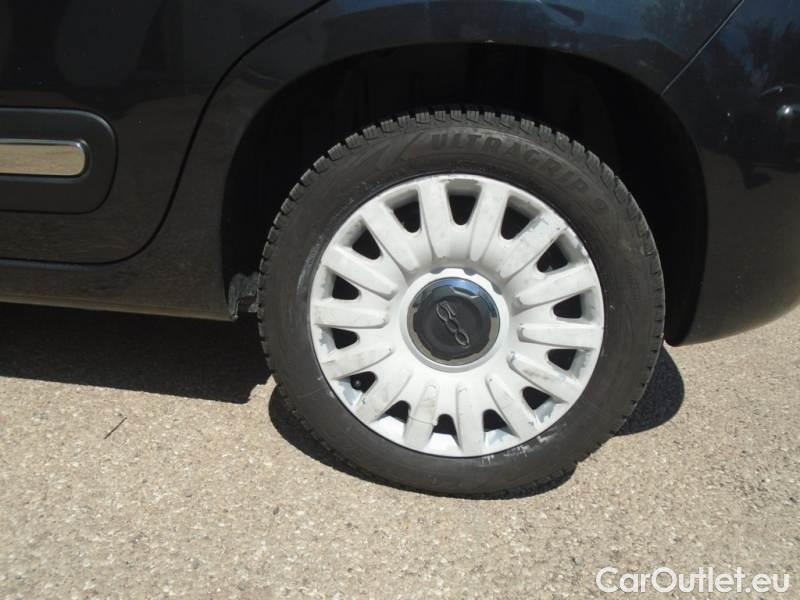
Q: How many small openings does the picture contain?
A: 14